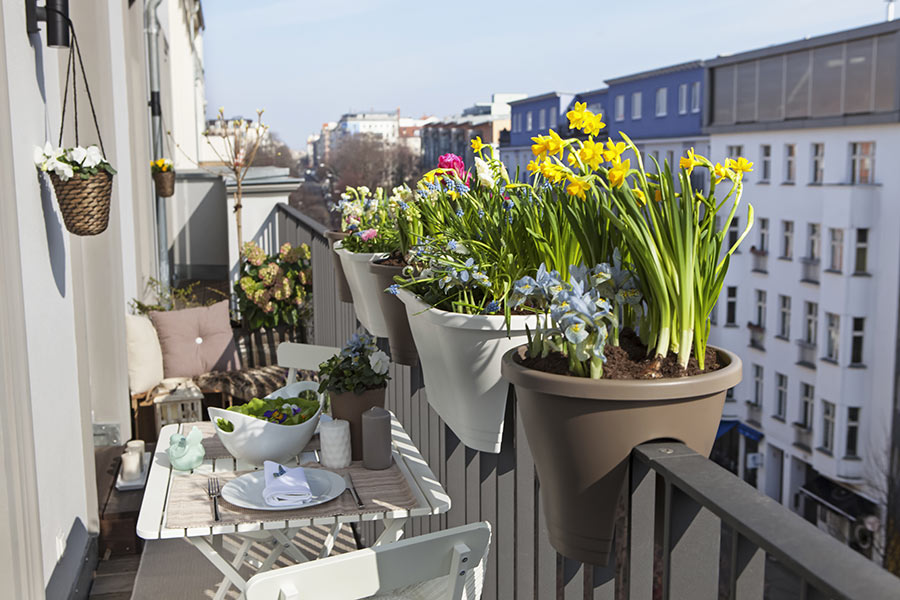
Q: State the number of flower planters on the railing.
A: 5